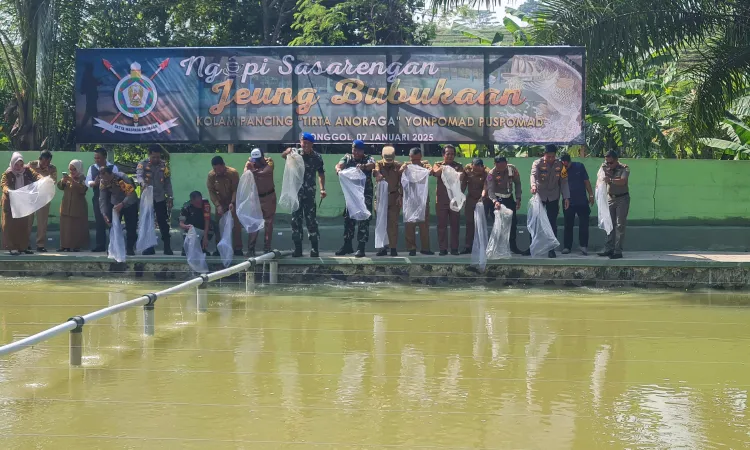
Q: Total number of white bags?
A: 15